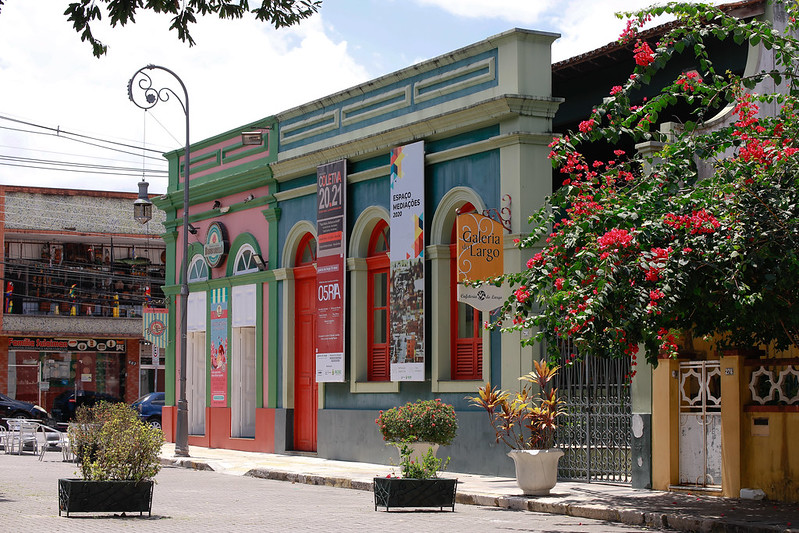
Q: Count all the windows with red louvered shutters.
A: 2